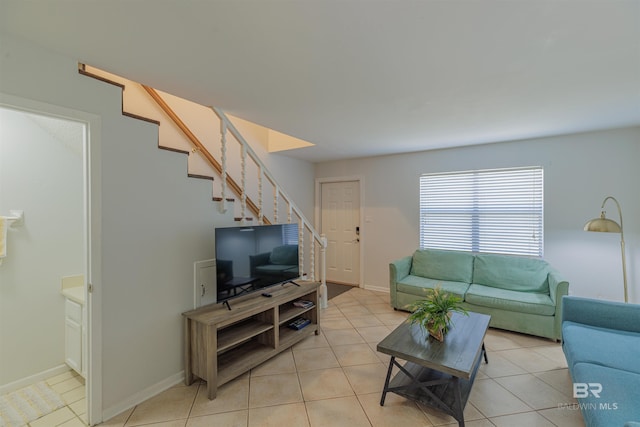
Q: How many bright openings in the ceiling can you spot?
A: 1